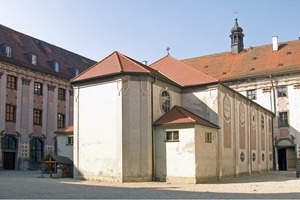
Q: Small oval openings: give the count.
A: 4